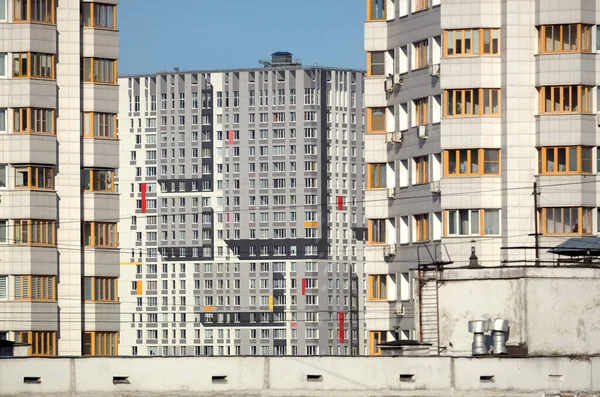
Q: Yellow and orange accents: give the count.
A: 5